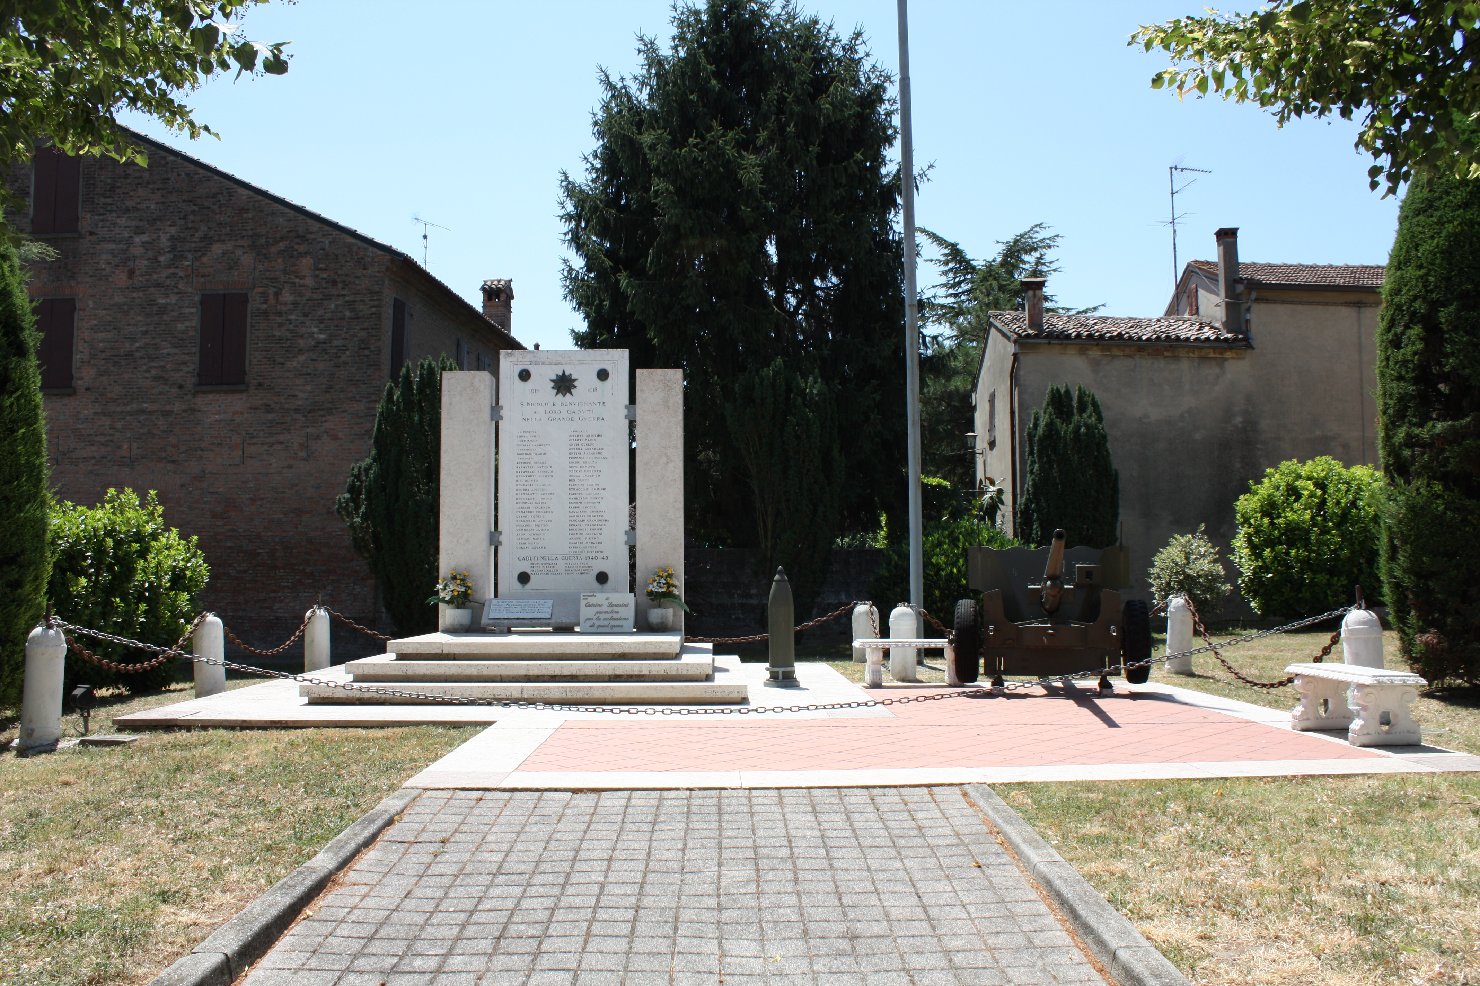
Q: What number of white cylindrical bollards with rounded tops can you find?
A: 7